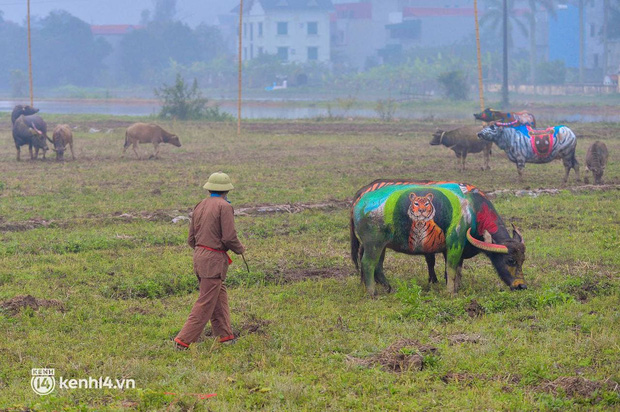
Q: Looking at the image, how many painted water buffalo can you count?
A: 3